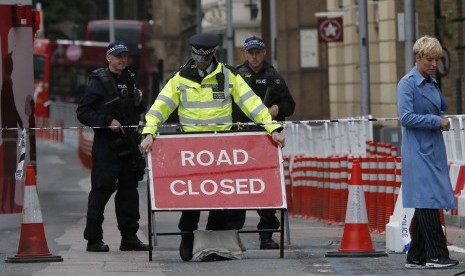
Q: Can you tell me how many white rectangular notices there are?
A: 2